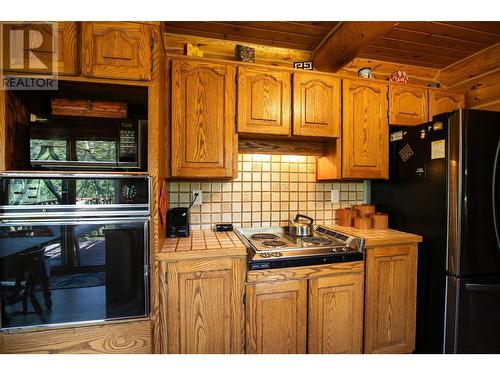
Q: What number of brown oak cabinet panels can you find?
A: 12